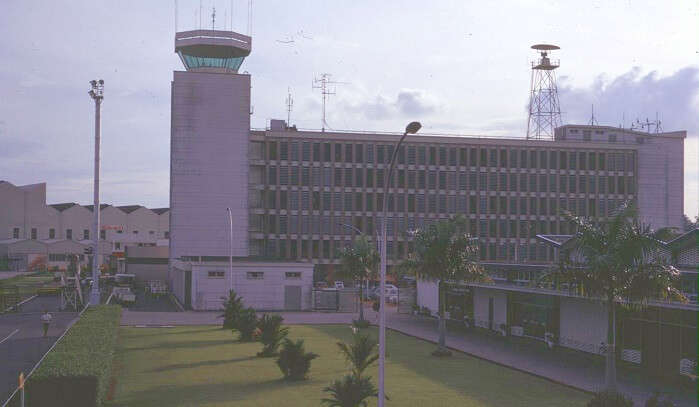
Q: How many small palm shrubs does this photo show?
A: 6